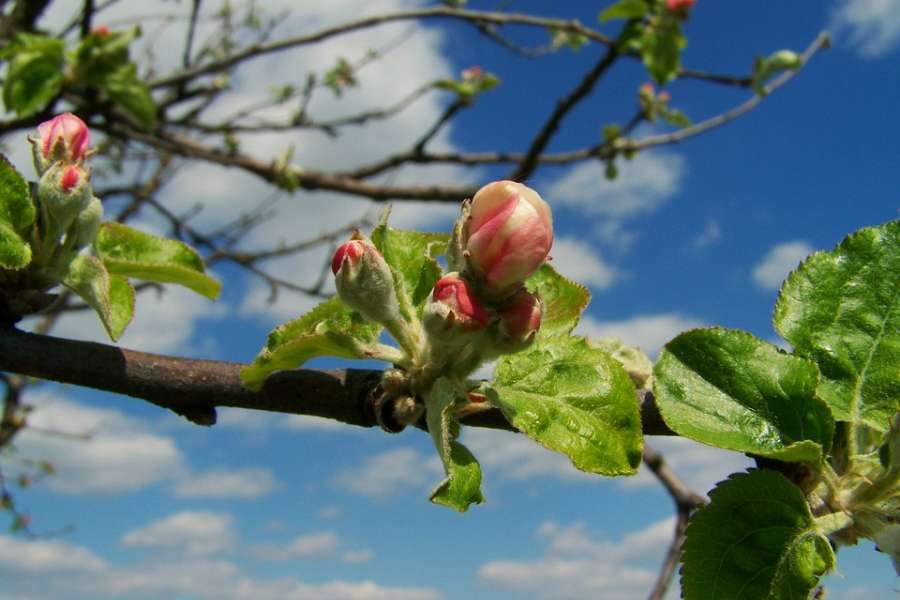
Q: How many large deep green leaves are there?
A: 3